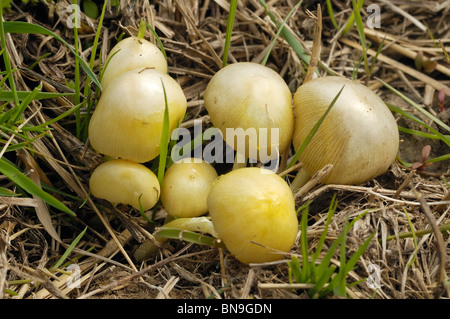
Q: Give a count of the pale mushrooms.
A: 7